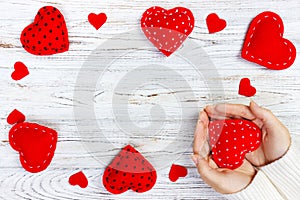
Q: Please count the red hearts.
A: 13